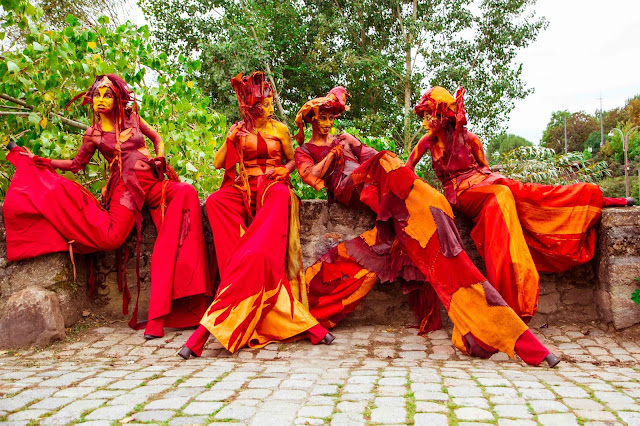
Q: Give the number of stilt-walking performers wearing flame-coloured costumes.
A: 4